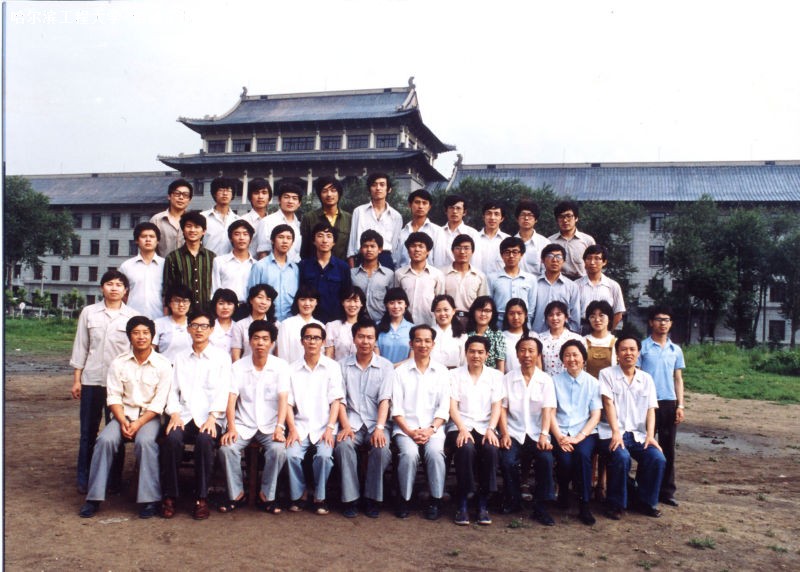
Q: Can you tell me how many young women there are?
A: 11